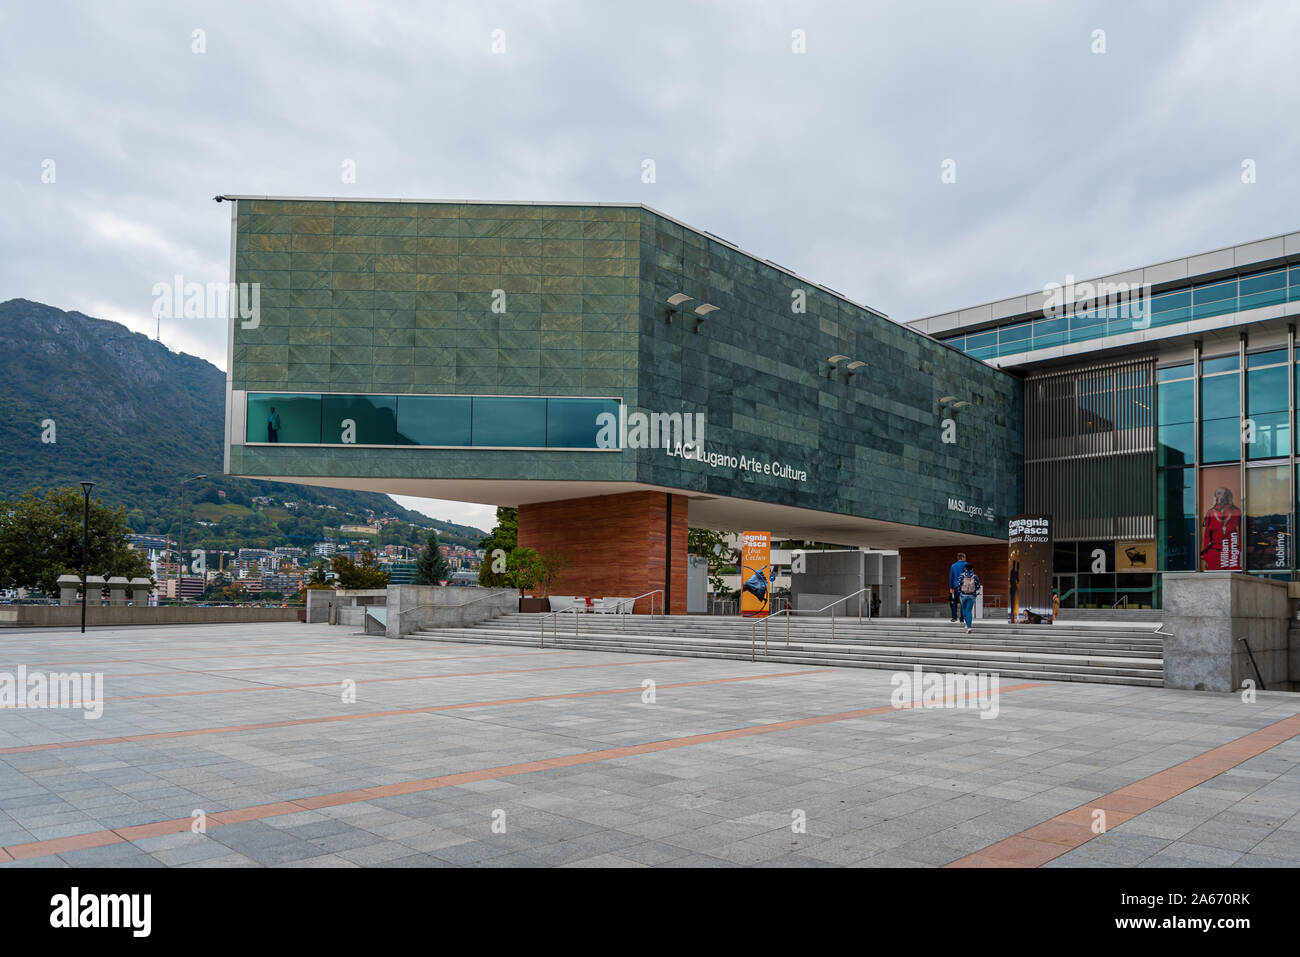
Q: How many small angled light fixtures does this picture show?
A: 6